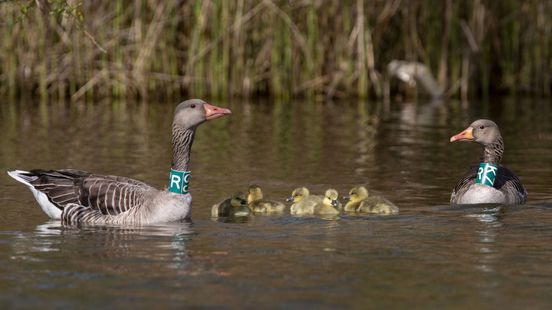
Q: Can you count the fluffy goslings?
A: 5